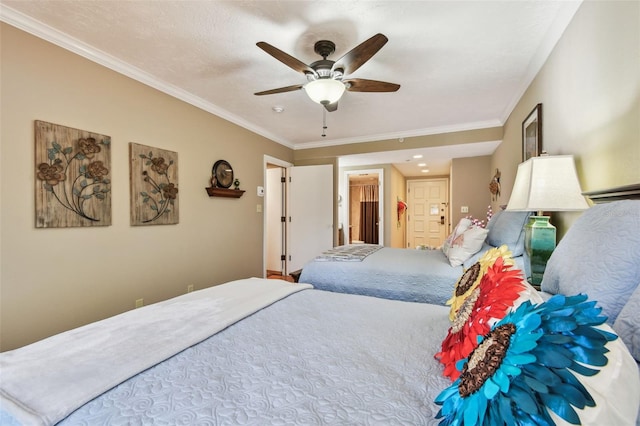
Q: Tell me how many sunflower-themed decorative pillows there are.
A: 3